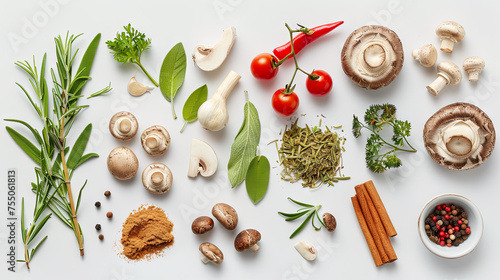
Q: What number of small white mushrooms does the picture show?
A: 4